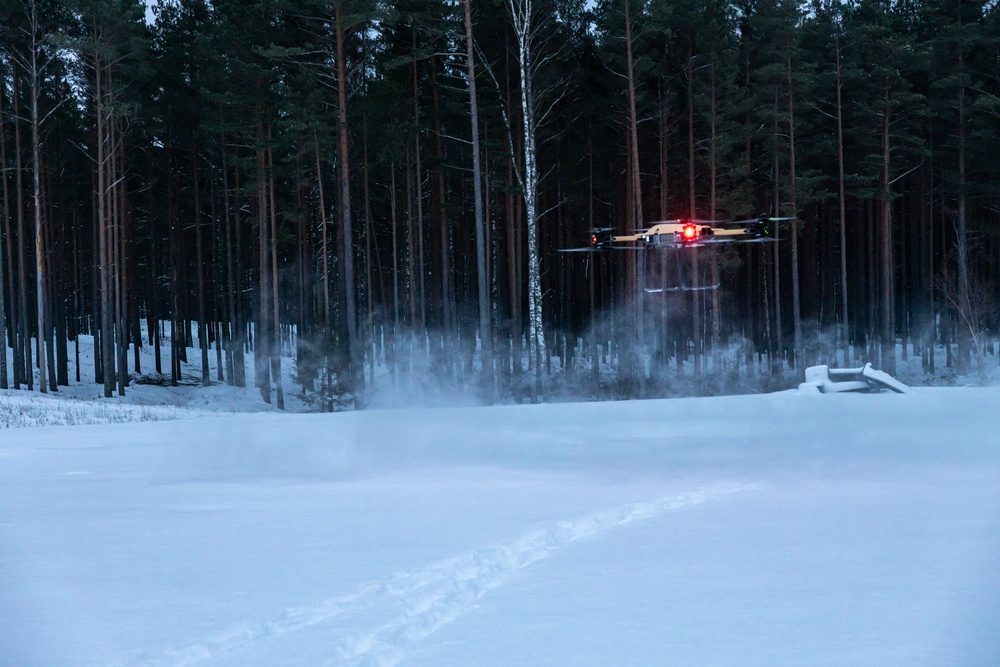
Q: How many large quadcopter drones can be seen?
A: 1